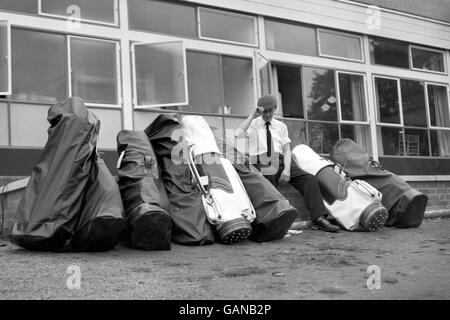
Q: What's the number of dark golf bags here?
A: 6